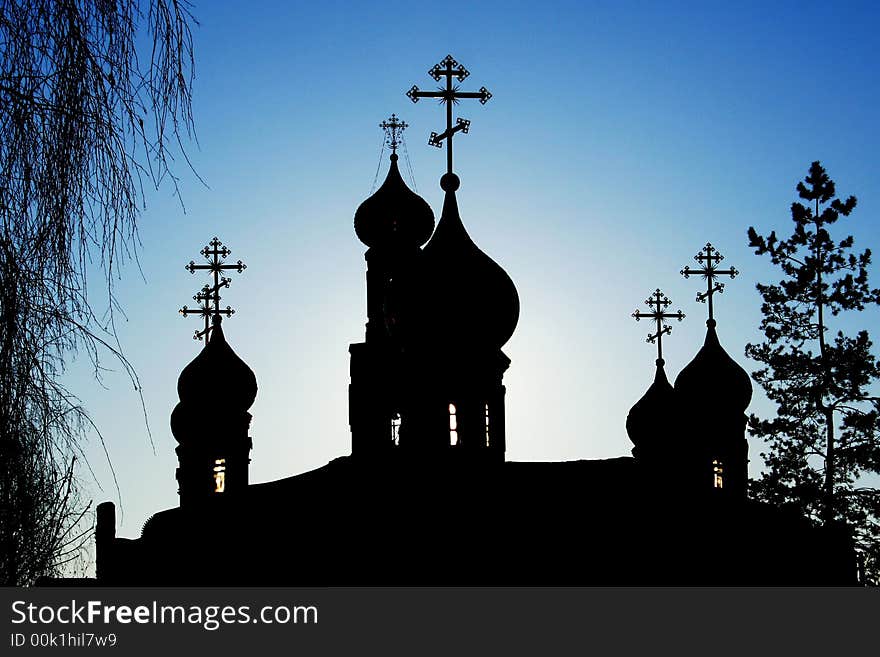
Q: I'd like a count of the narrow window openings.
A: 5